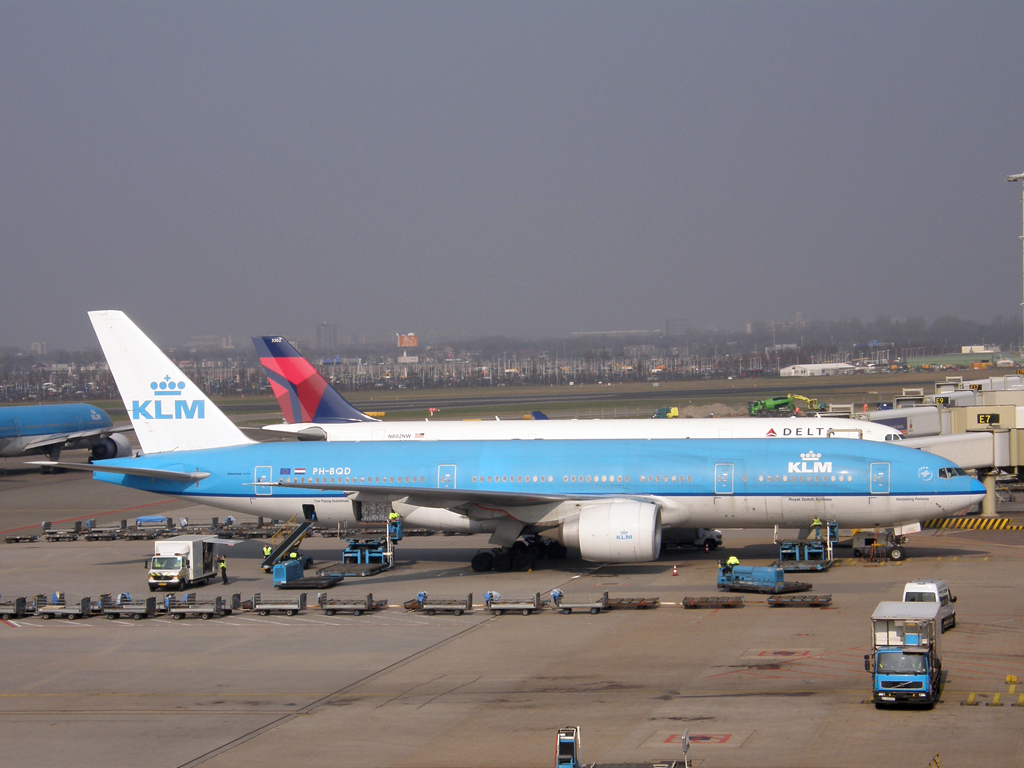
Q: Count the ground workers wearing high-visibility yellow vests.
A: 6